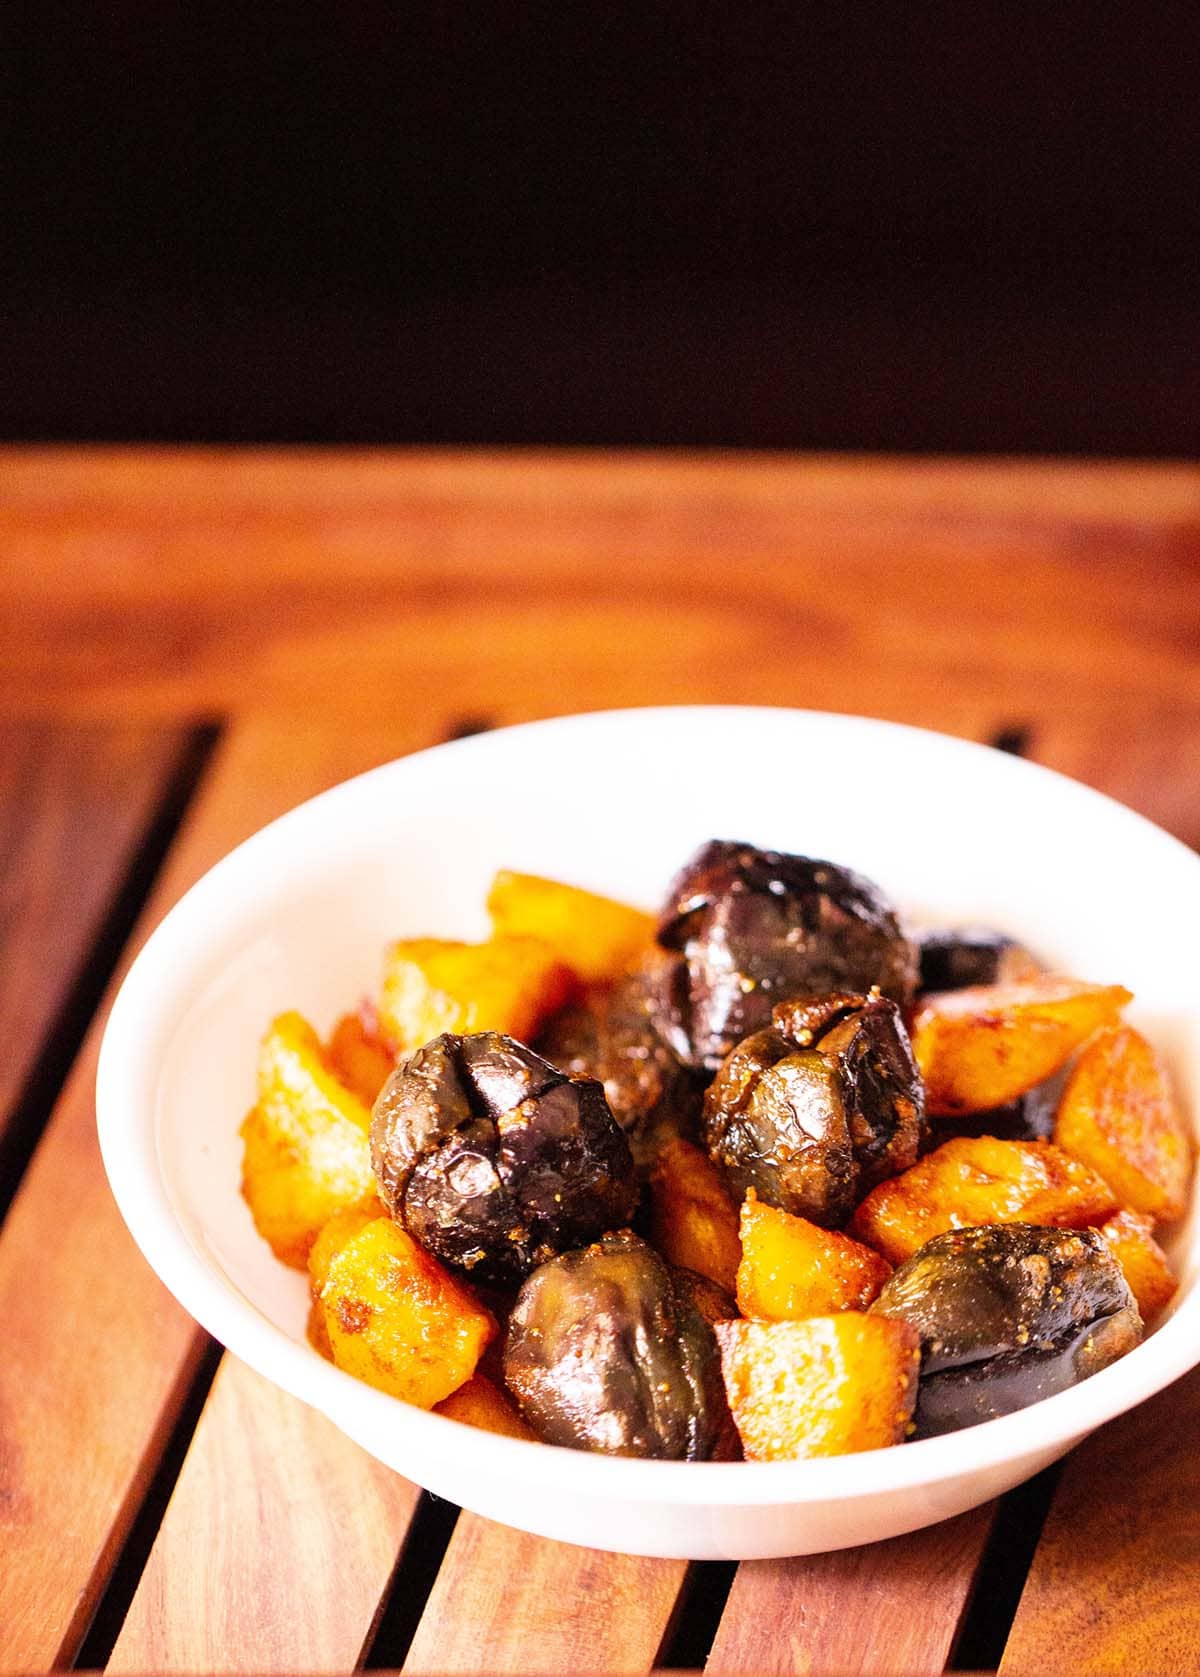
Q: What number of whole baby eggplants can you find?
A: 5